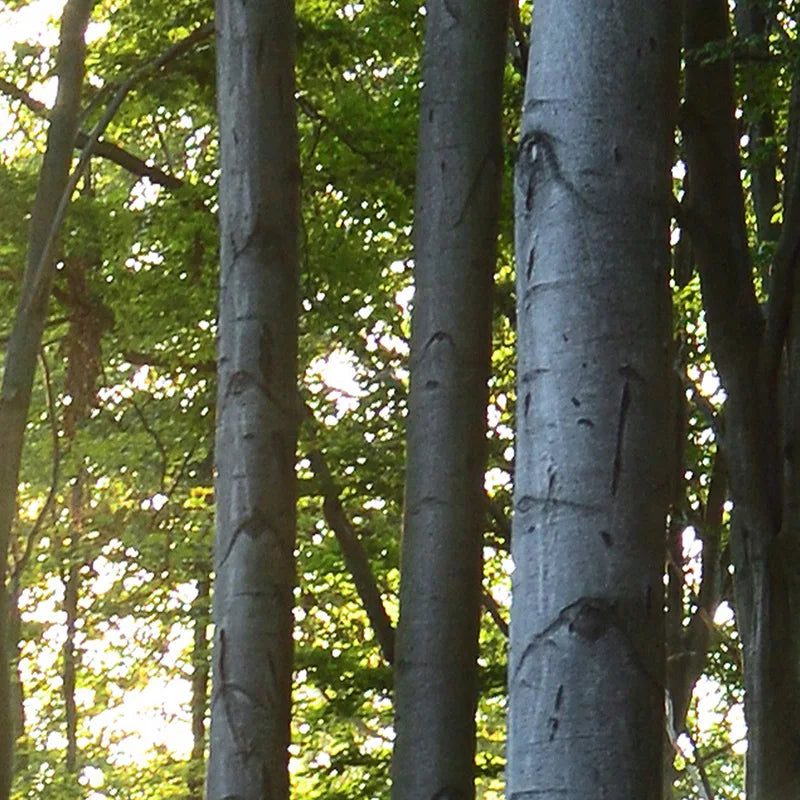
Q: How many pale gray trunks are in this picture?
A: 3